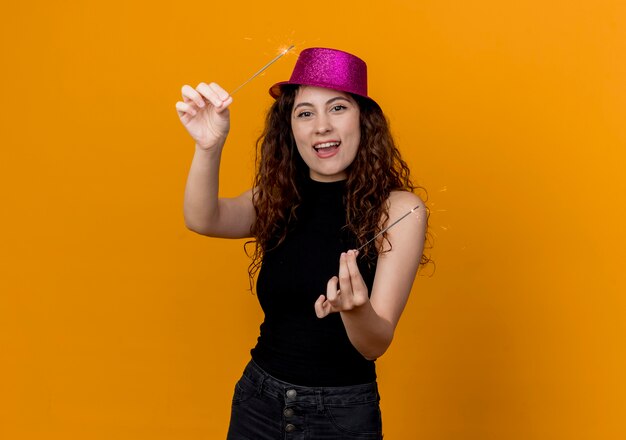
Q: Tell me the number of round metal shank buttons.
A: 3